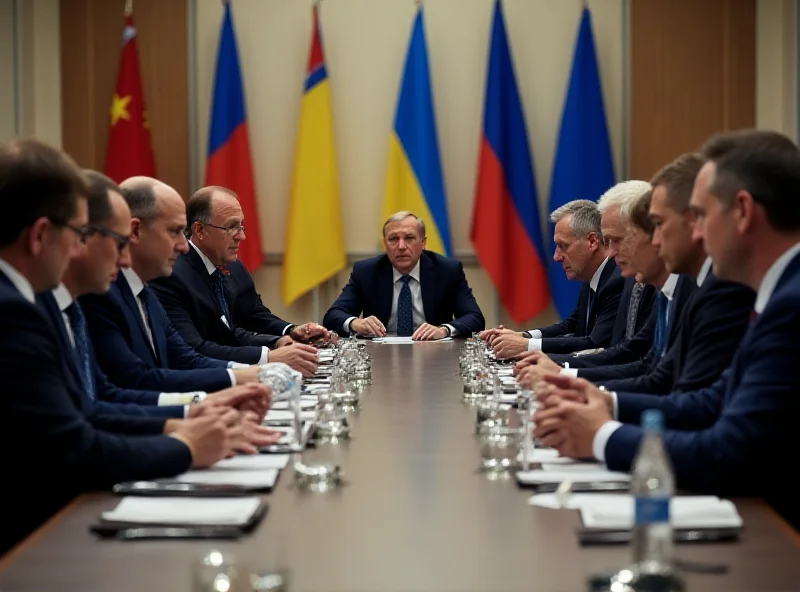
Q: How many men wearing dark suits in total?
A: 10